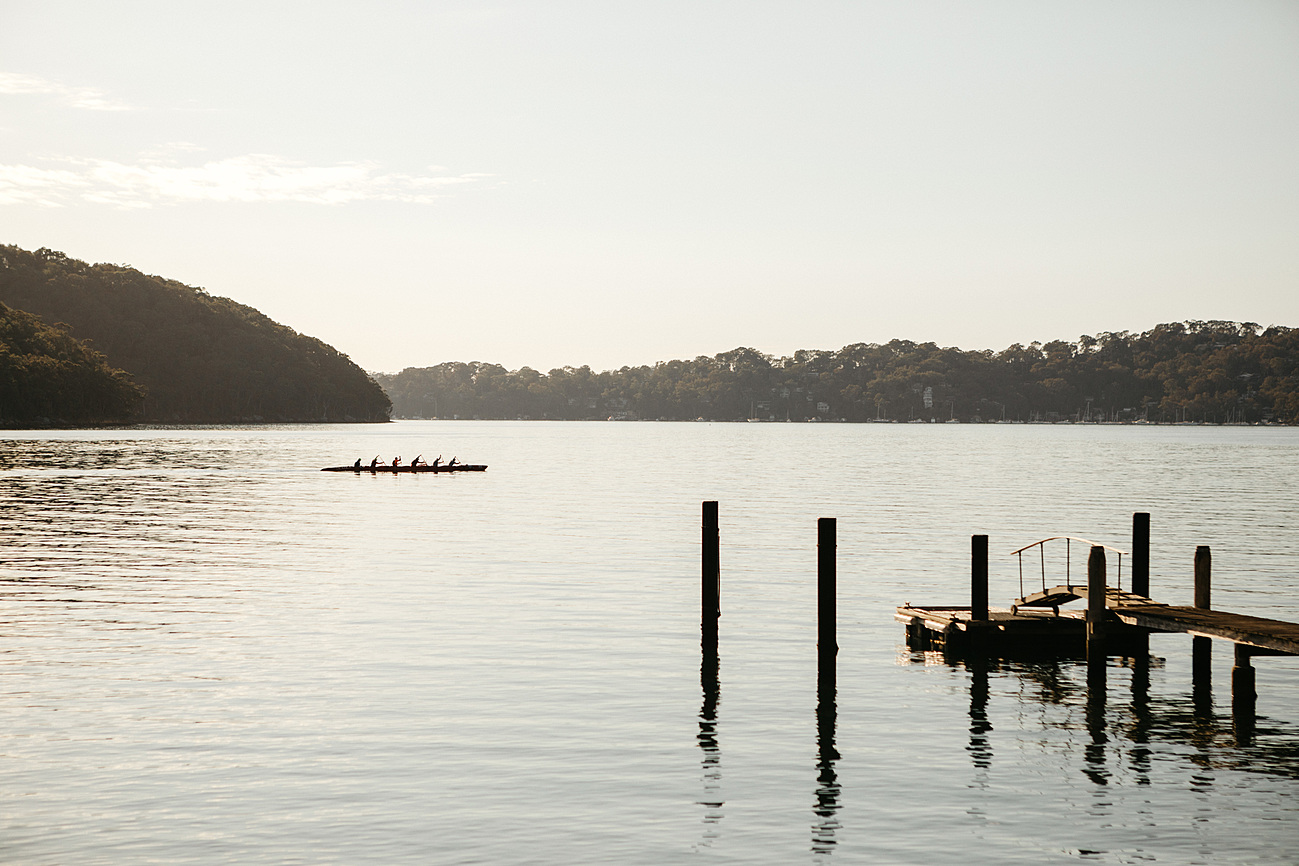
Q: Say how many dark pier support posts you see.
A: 7